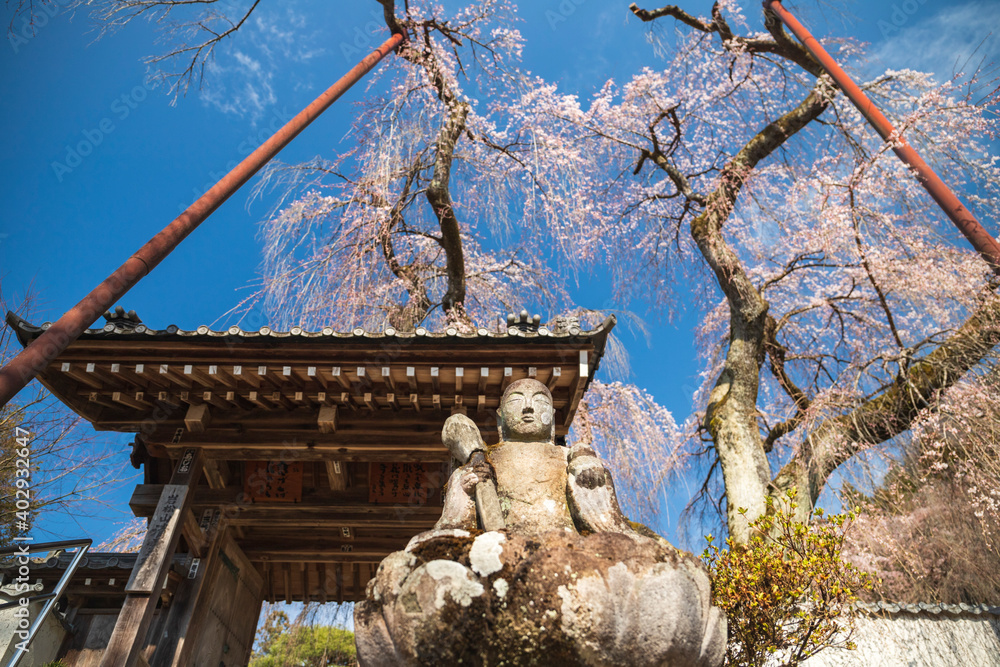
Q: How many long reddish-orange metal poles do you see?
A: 2